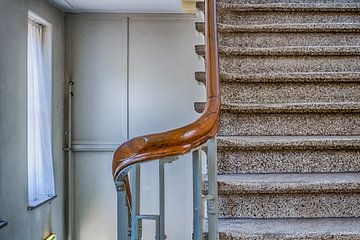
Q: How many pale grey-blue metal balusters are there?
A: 5